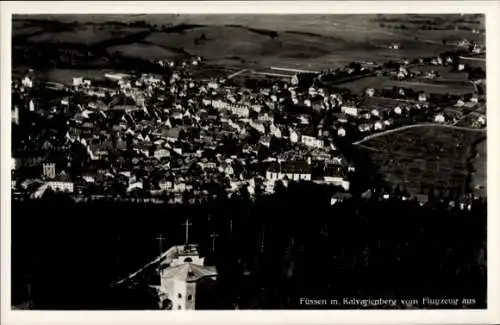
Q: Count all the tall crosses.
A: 3